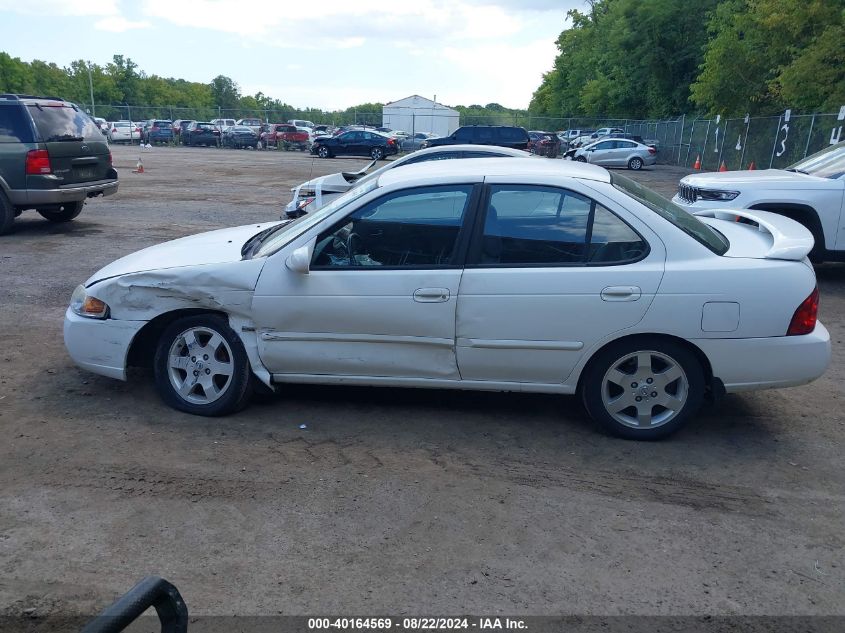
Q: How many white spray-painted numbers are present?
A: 4